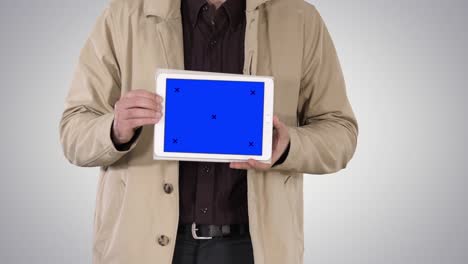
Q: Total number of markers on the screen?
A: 5